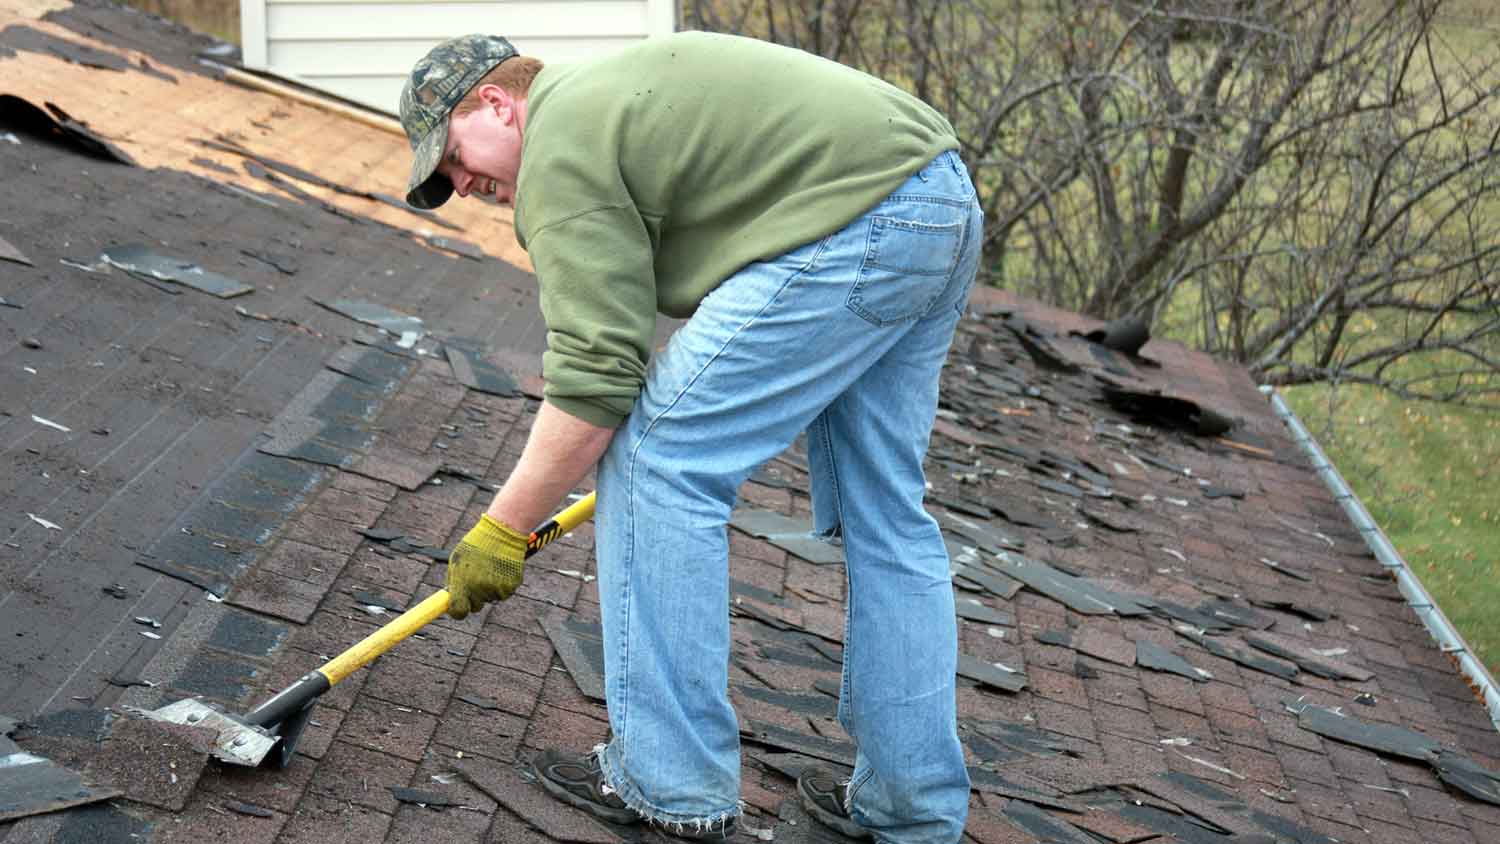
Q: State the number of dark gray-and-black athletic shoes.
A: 2